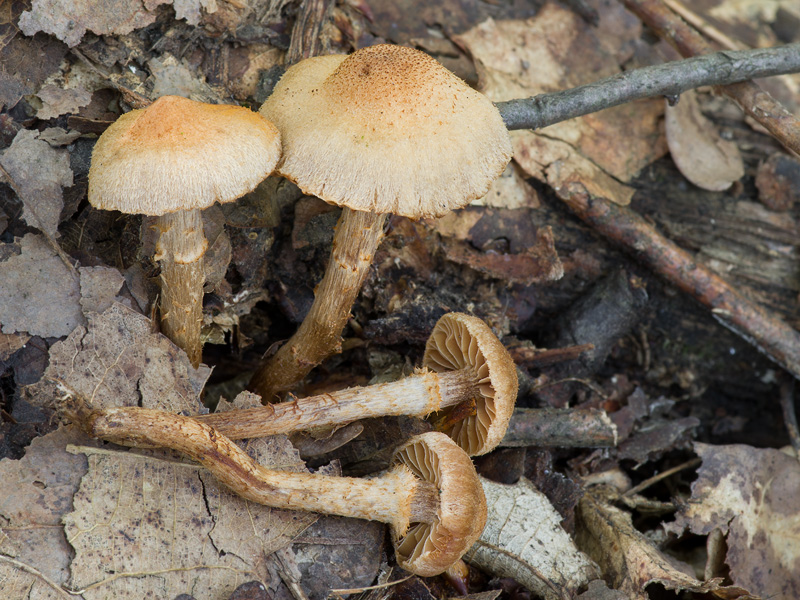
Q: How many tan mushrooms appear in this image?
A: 4